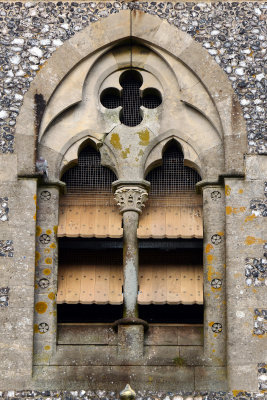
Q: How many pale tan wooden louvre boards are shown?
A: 4